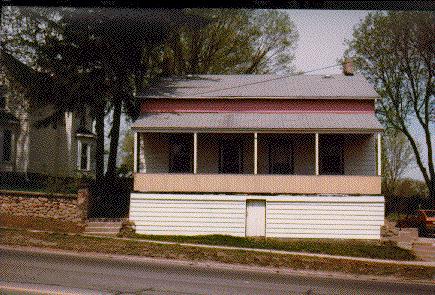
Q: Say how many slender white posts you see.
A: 5